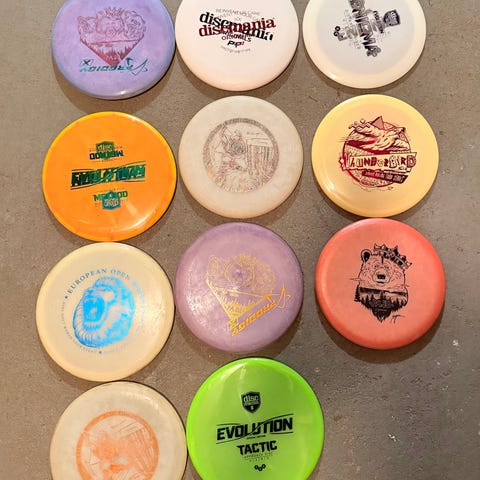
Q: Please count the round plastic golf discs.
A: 11